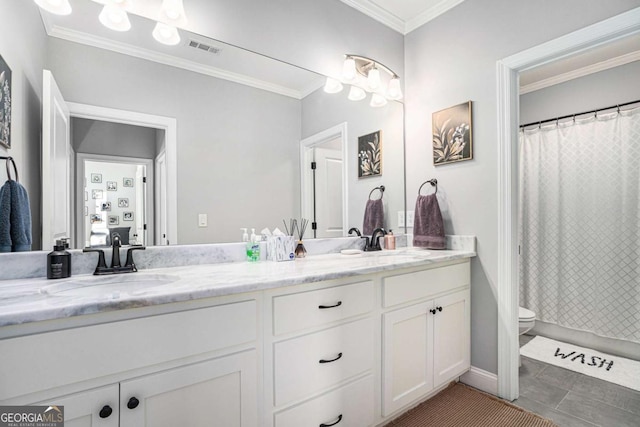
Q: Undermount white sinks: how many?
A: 2